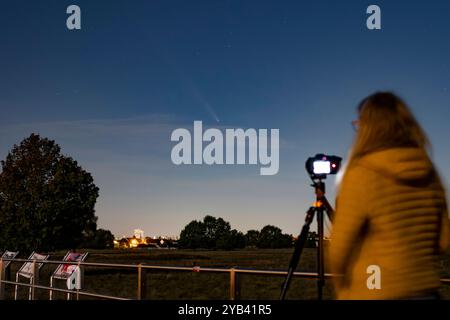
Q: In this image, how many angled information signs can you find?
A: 3